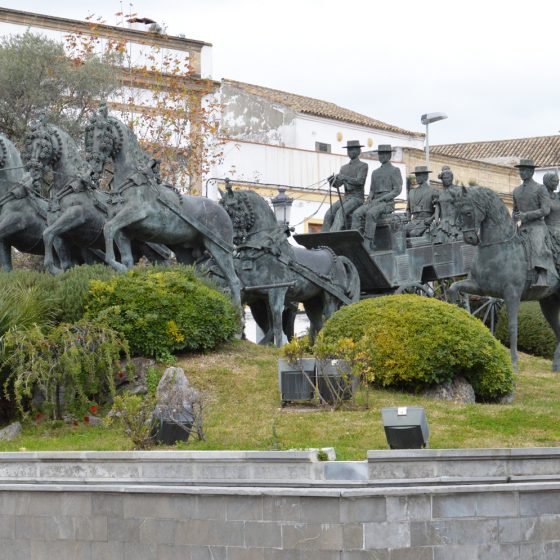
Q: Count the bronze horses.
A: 5